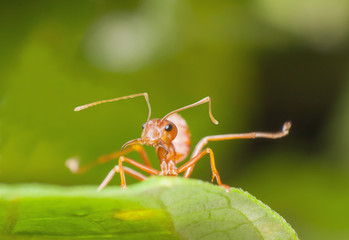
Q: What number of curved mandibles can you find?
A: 2